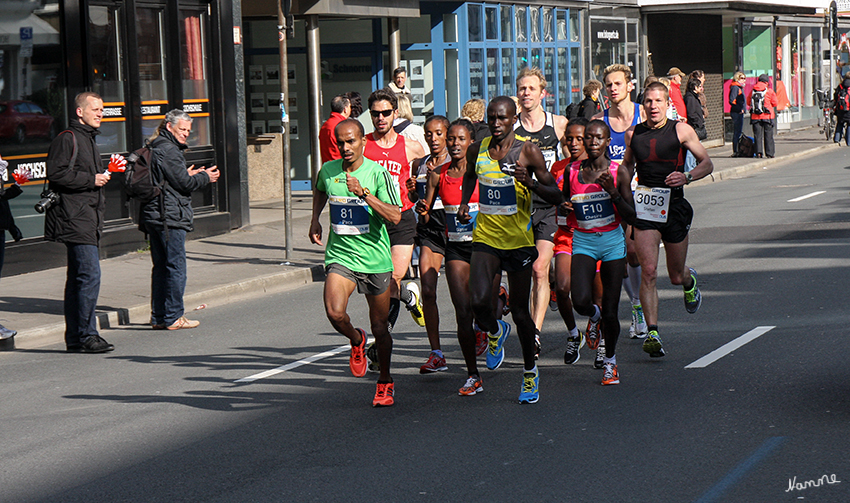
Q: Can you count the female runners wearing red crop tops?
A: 2